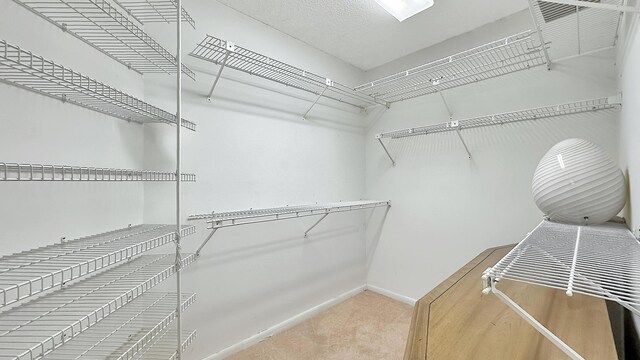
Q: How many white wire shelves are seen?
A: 14